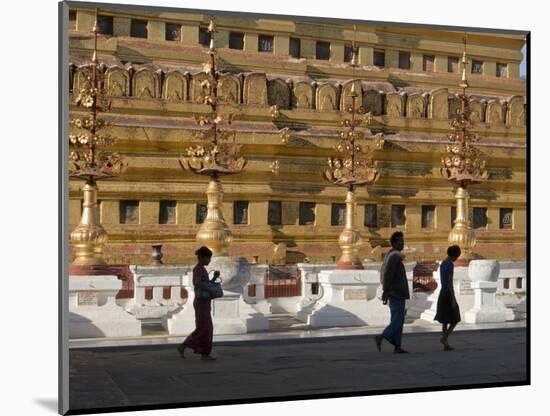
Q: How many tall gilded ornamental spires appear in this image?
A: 4